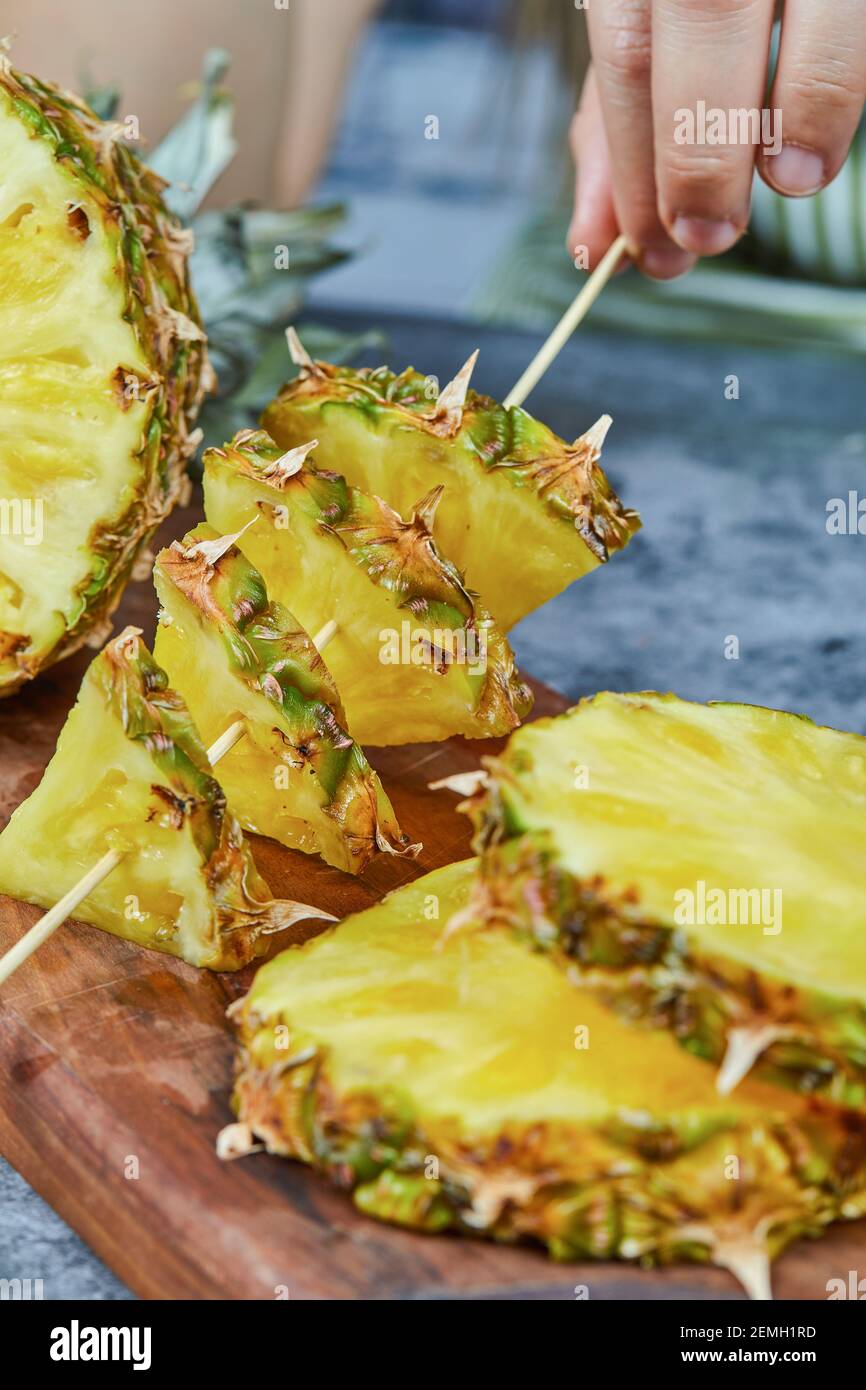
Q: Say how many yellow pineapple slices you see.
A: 6